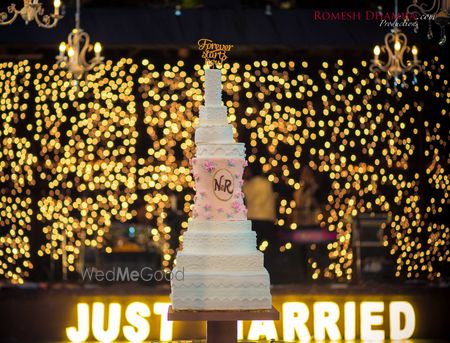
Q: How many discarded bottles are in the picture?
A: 0